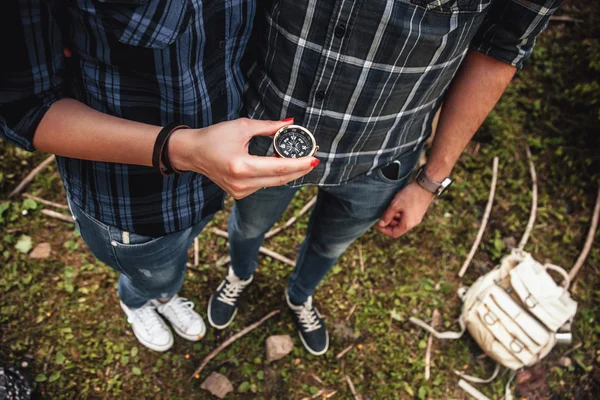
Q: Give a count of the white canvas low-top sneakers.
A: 2